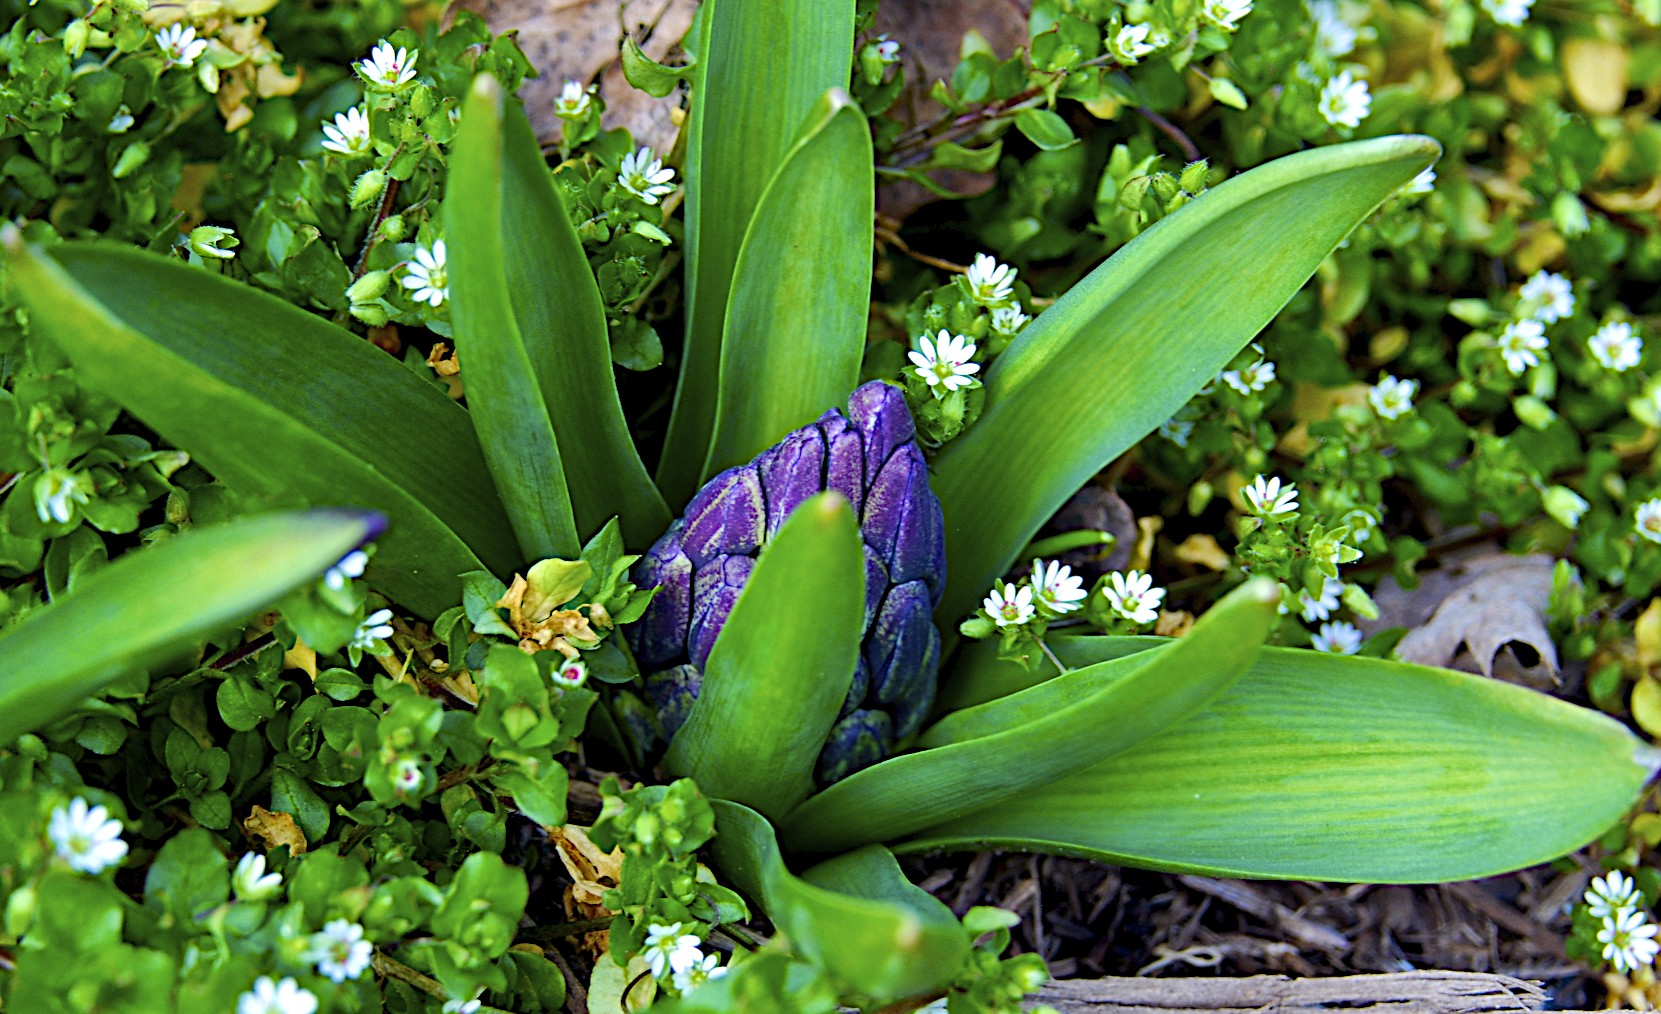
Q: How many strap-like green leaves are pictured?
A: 10